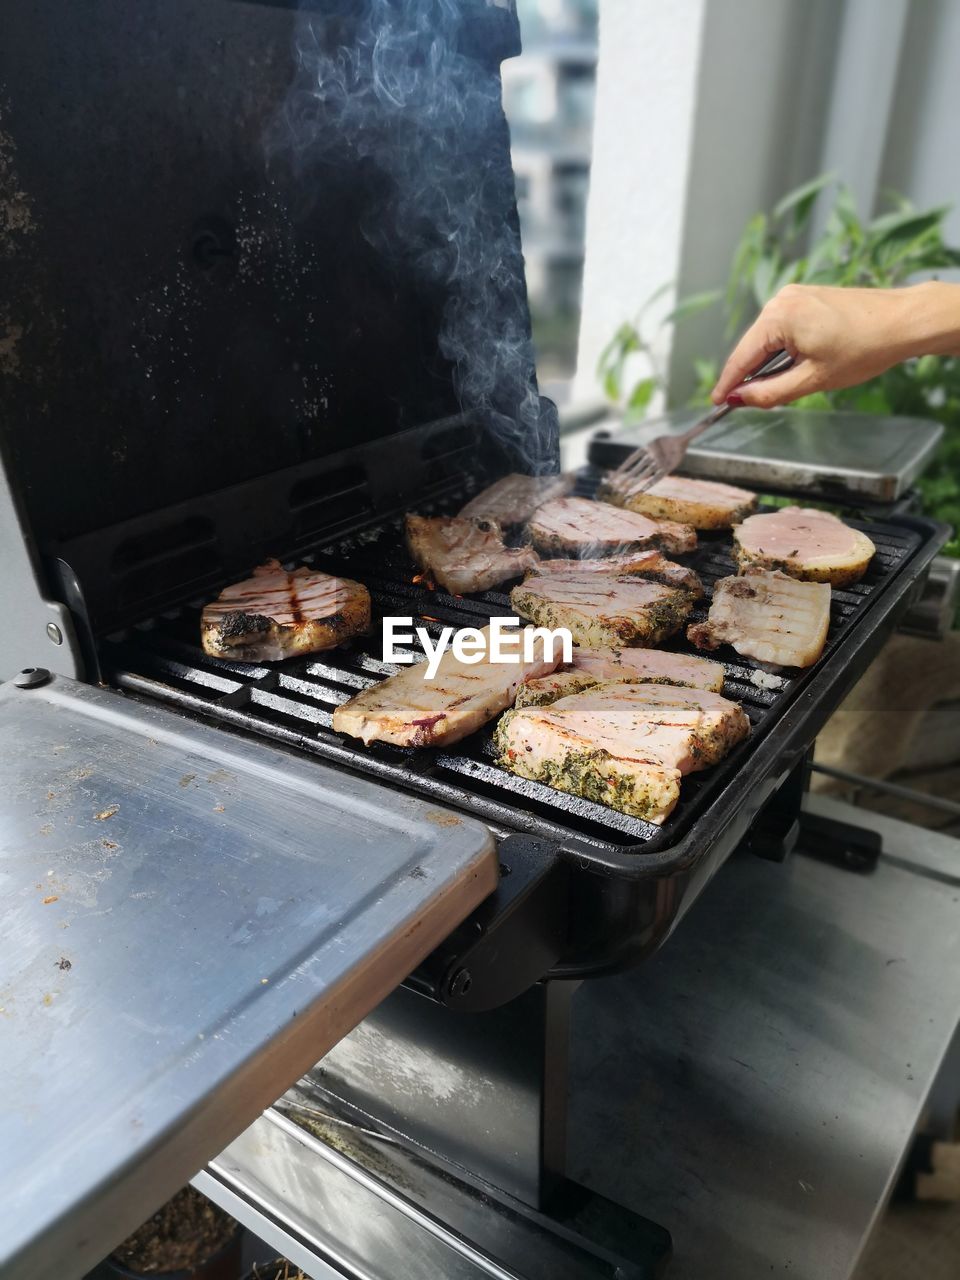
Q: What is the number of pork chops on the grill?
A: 12